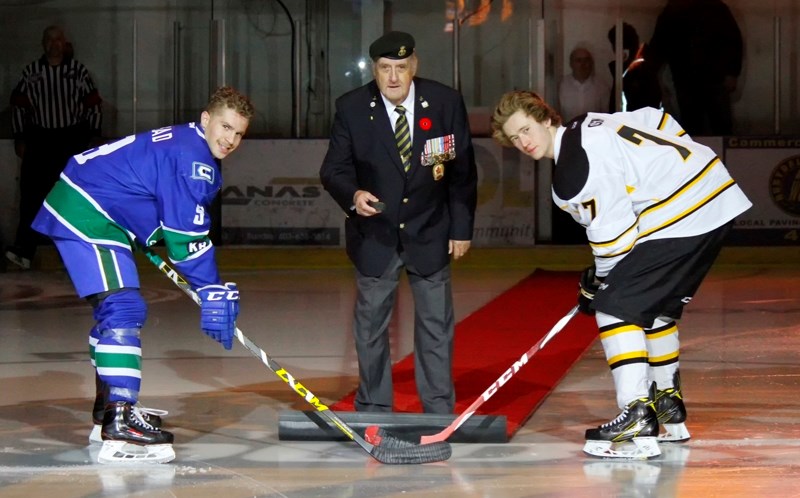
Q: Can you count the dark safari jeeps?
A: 0